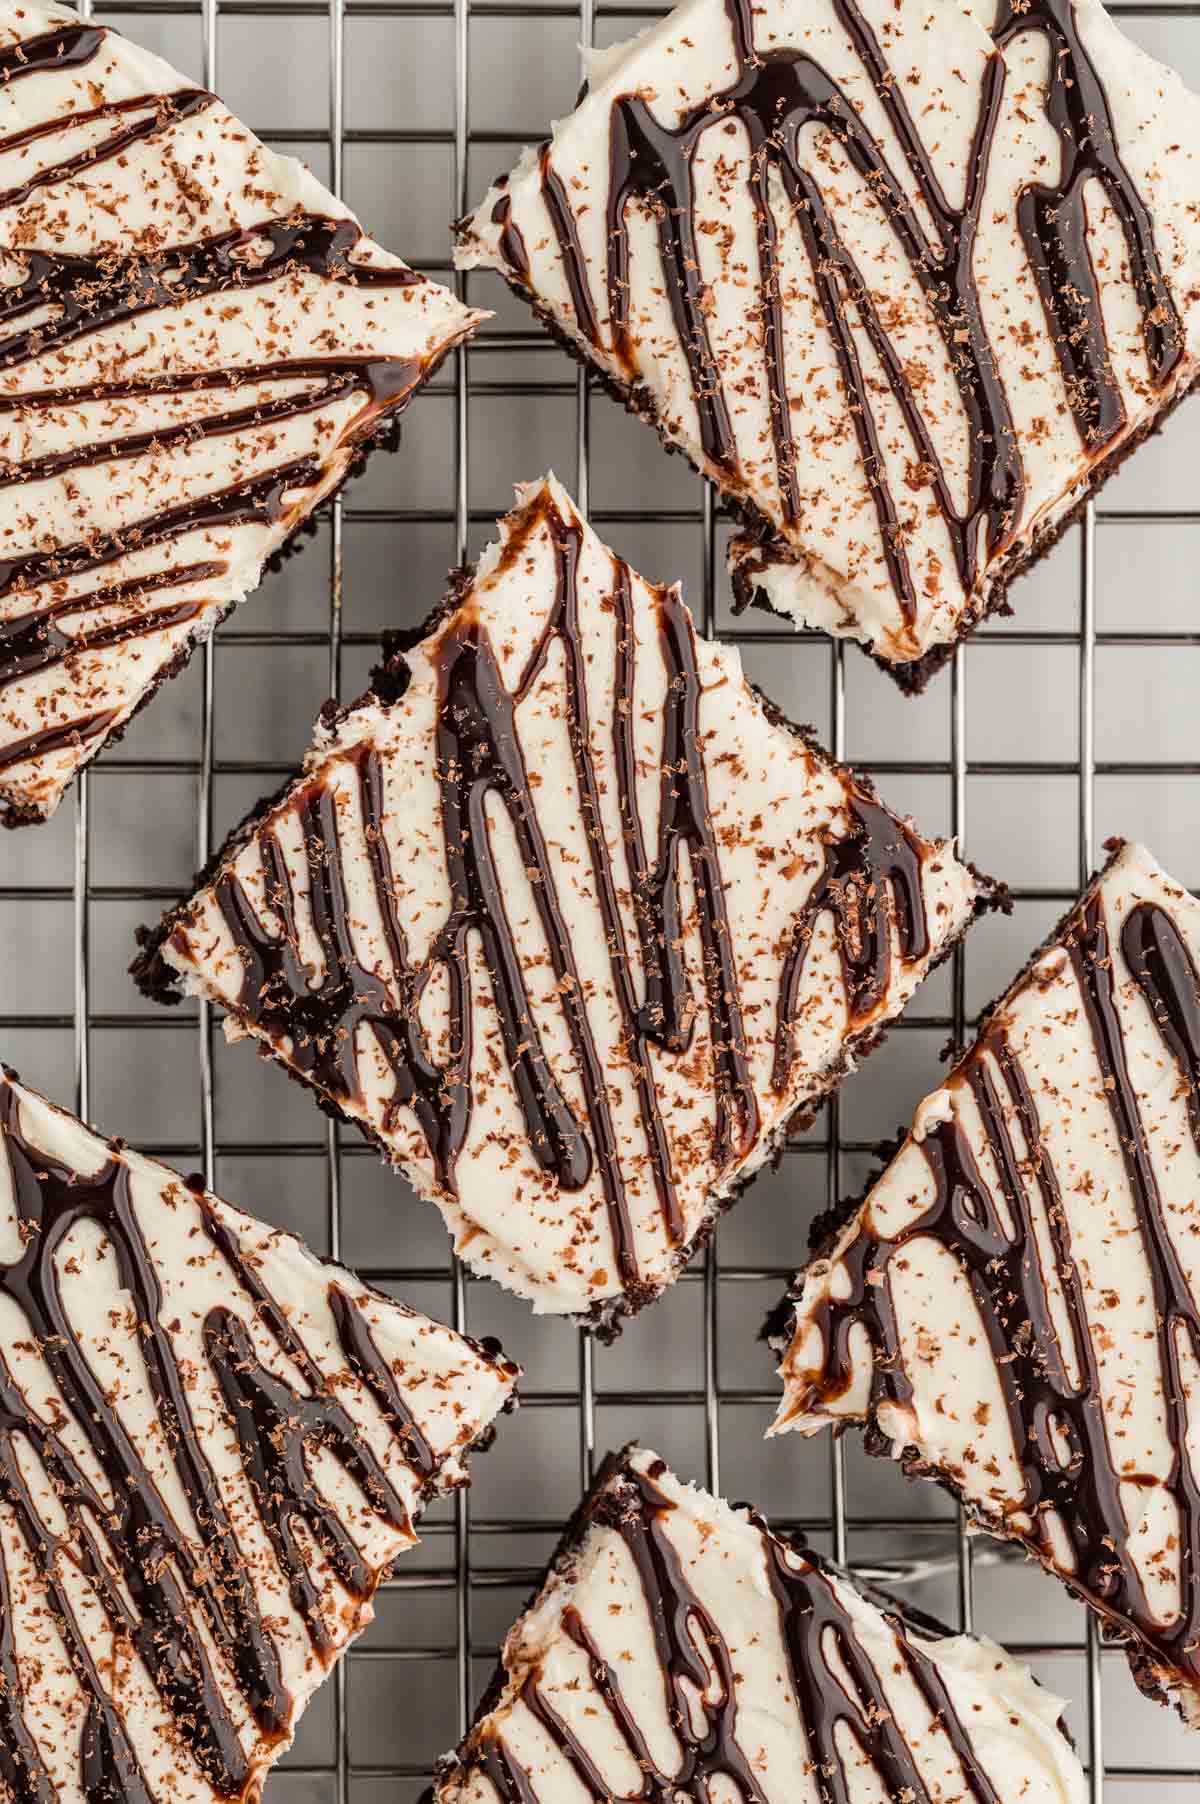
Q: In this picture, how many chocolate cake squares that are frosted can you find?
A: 6